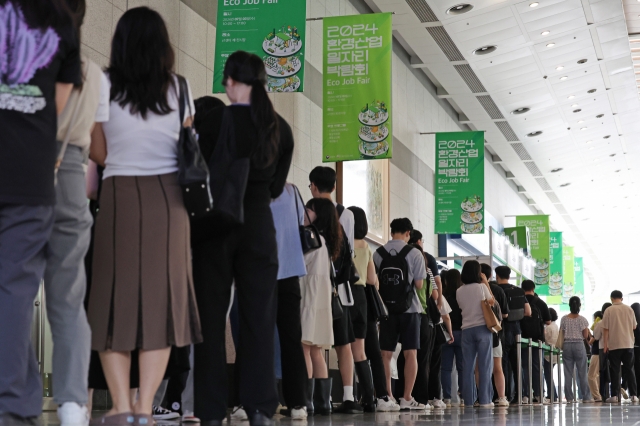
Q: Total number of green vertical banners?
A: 7